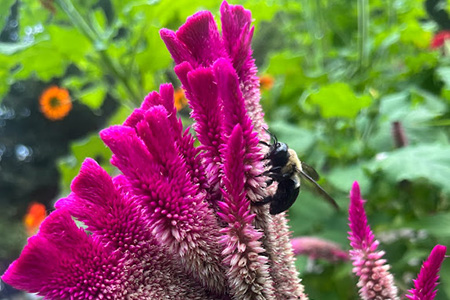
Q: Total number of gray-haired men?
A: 0